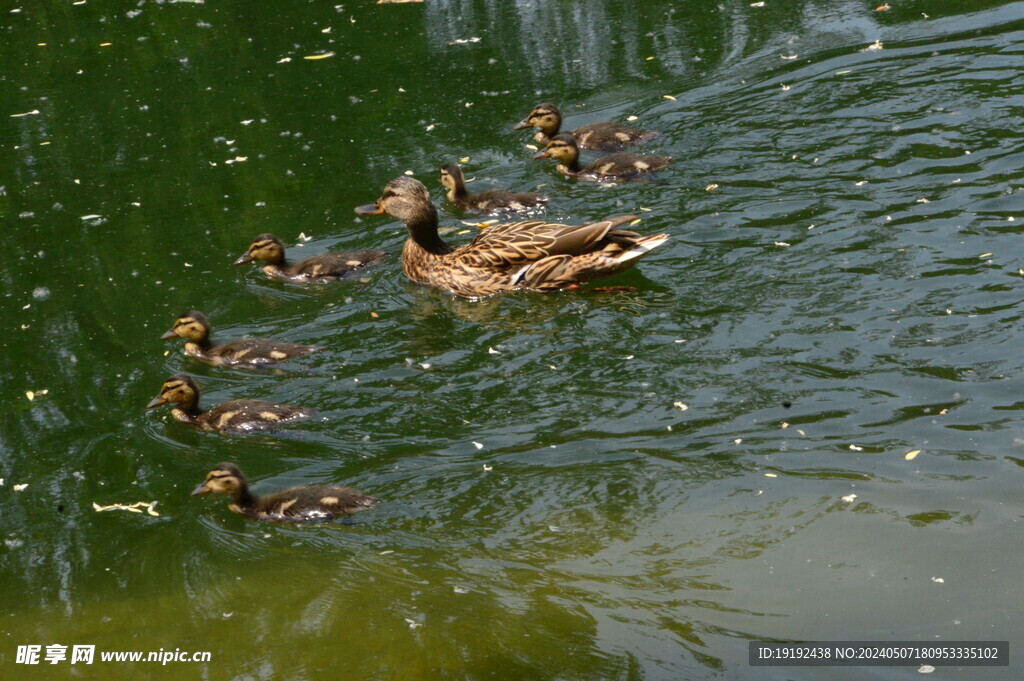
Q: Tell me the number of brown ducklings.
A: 7